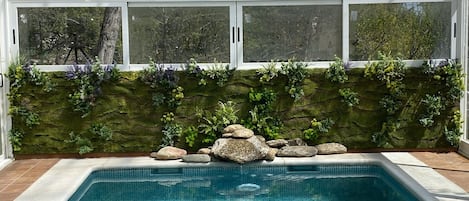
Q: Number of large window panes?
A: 4